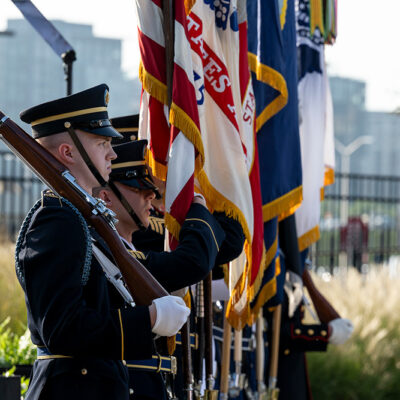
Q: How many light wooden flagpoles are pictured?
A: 4